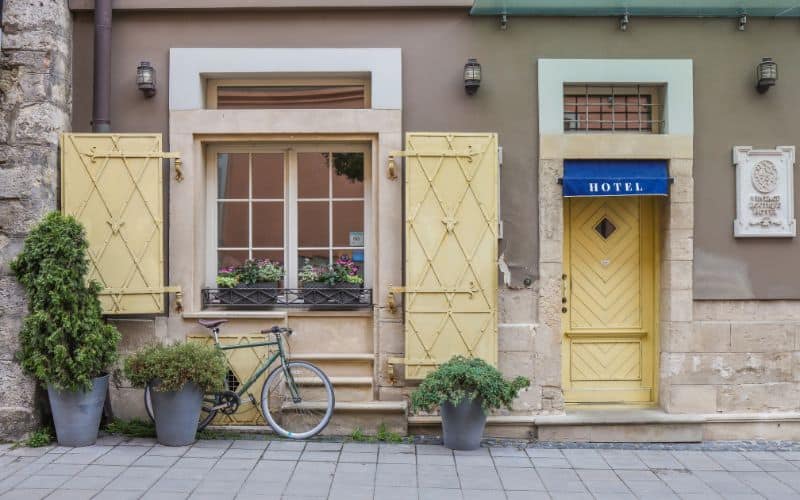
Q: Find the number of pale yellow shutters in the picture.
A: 2